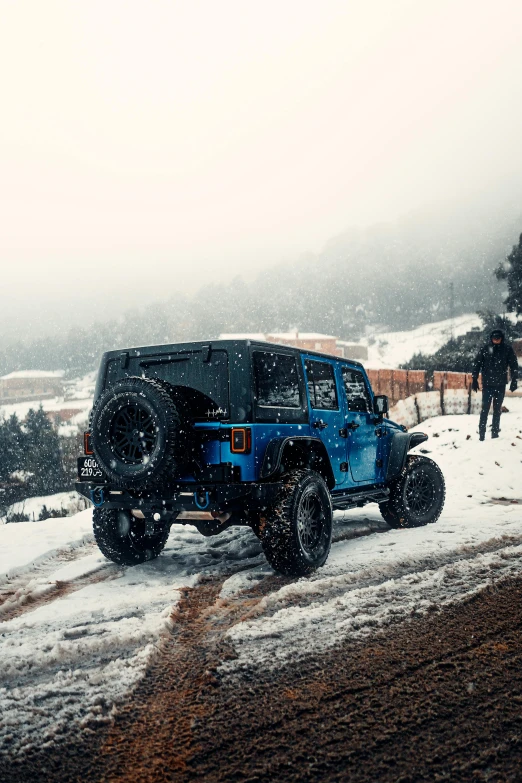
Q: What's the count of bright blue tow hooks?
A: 2